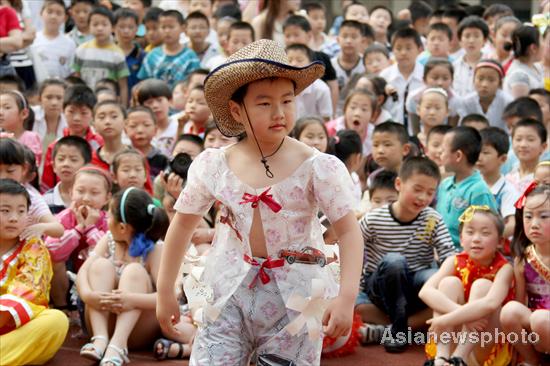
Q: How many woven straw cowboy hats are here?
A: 1